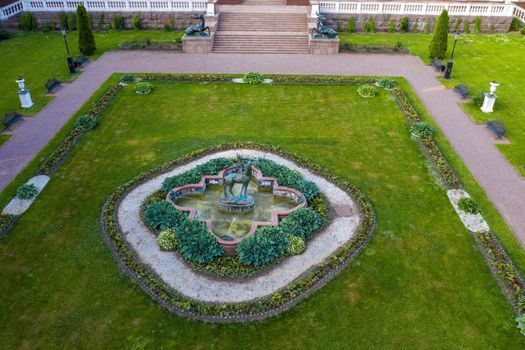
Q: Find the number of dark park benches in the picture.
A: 6